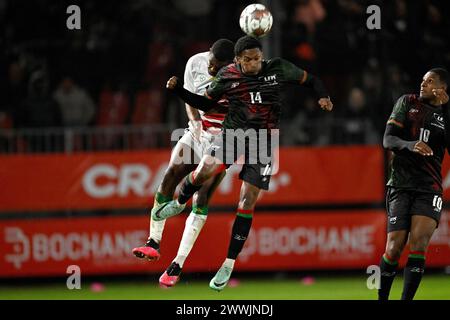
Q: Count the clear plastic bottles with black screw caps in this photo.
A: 0